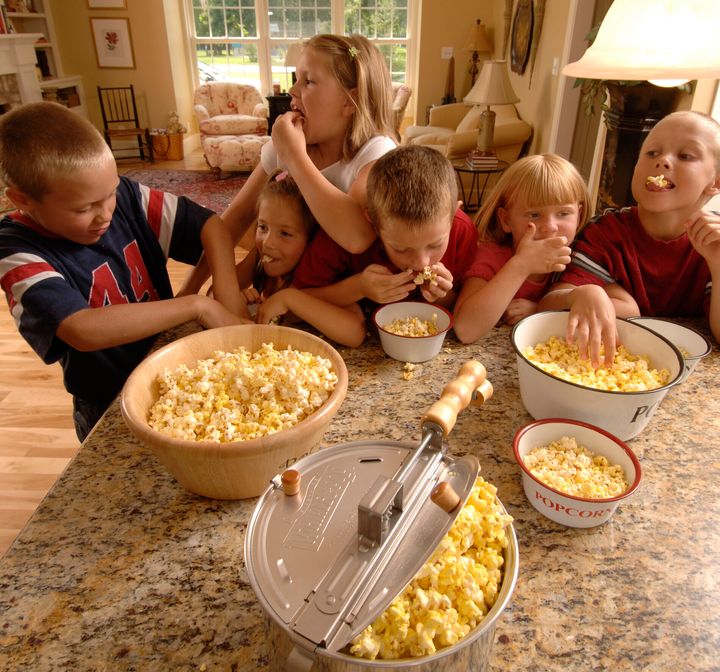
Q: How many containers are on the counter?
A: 6